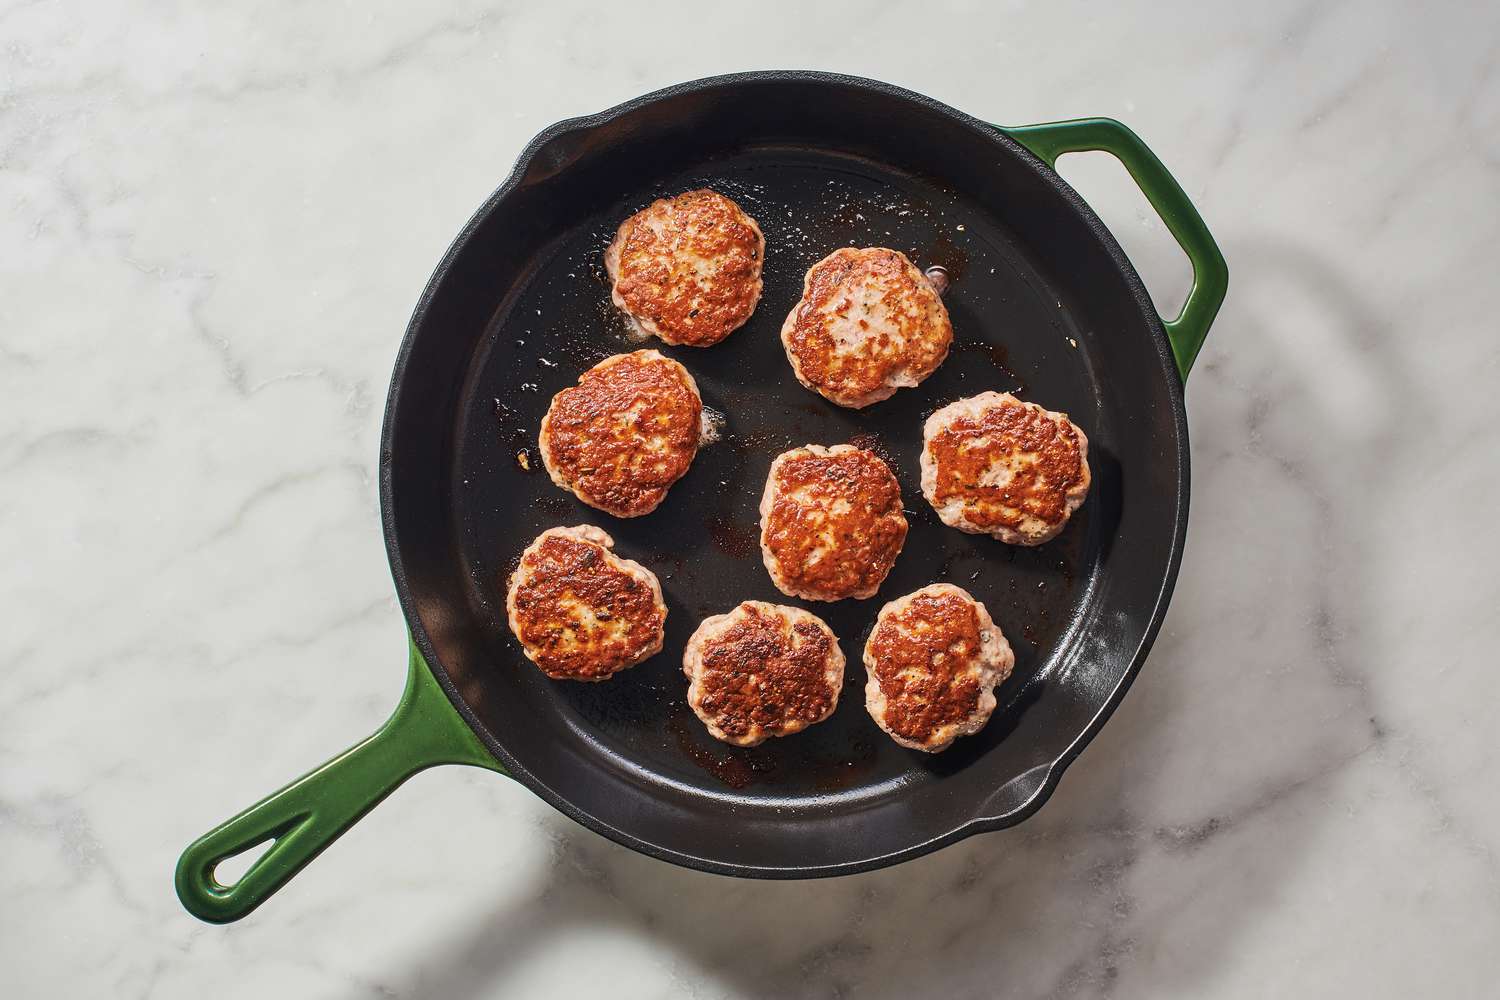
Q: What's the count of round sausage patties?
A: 8